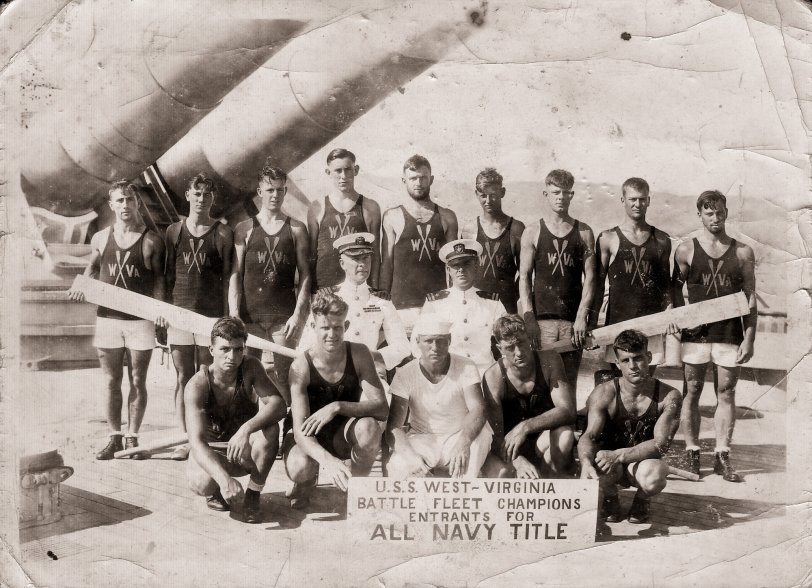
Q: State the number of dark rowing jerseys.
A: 13